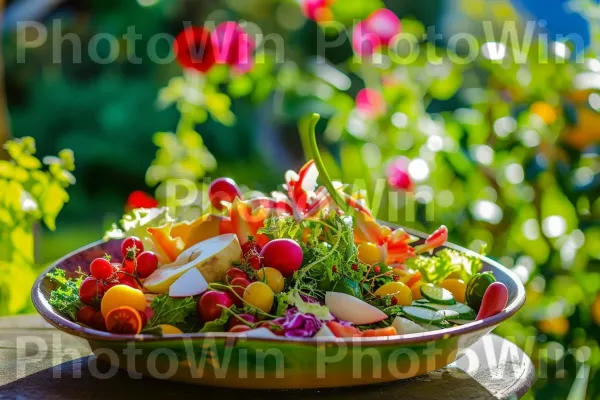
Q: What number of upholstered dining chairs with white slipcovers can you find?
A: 0